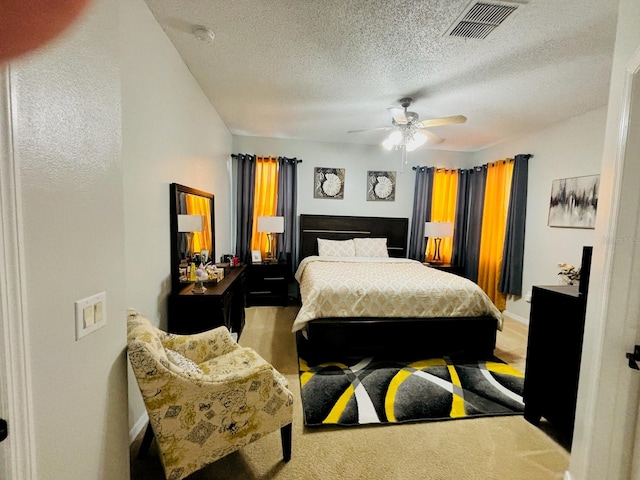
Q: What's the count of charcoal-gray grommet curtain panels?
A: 6